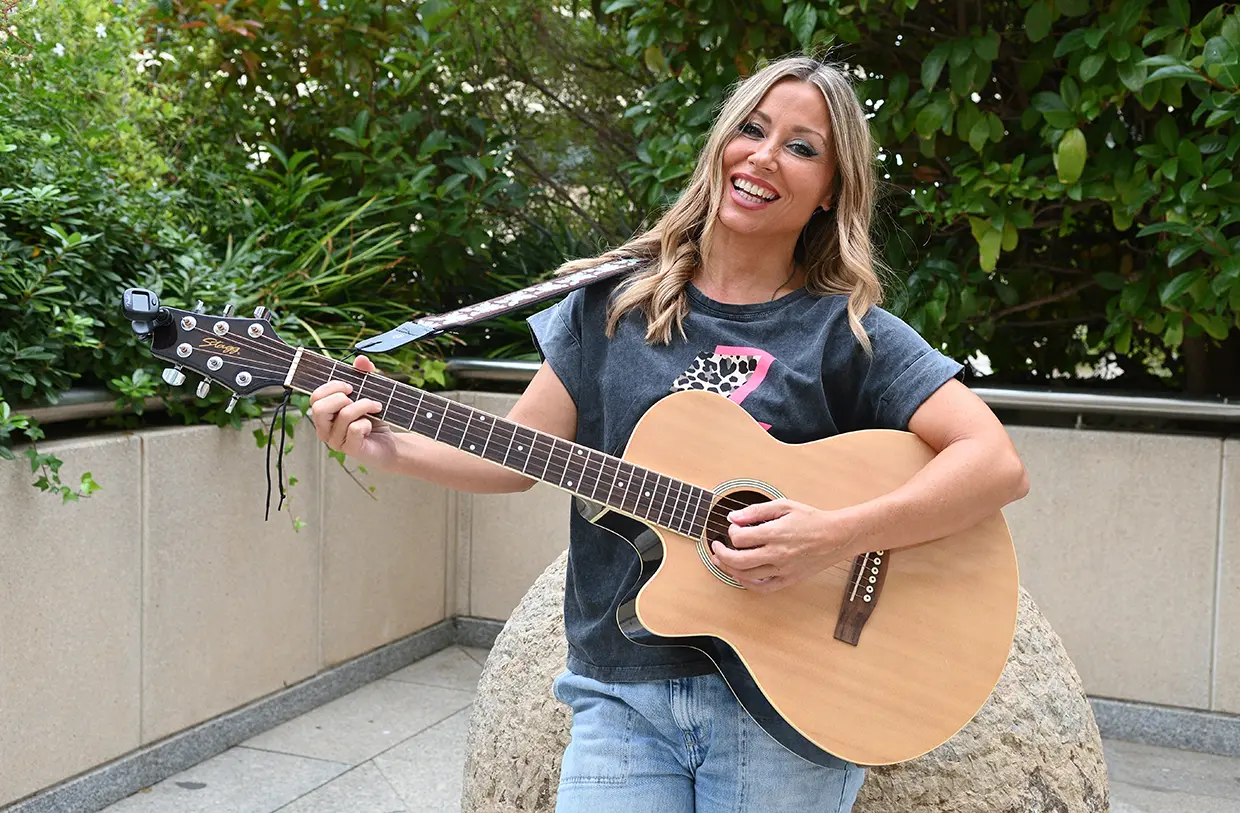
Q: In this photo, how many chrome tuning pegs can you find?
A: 6